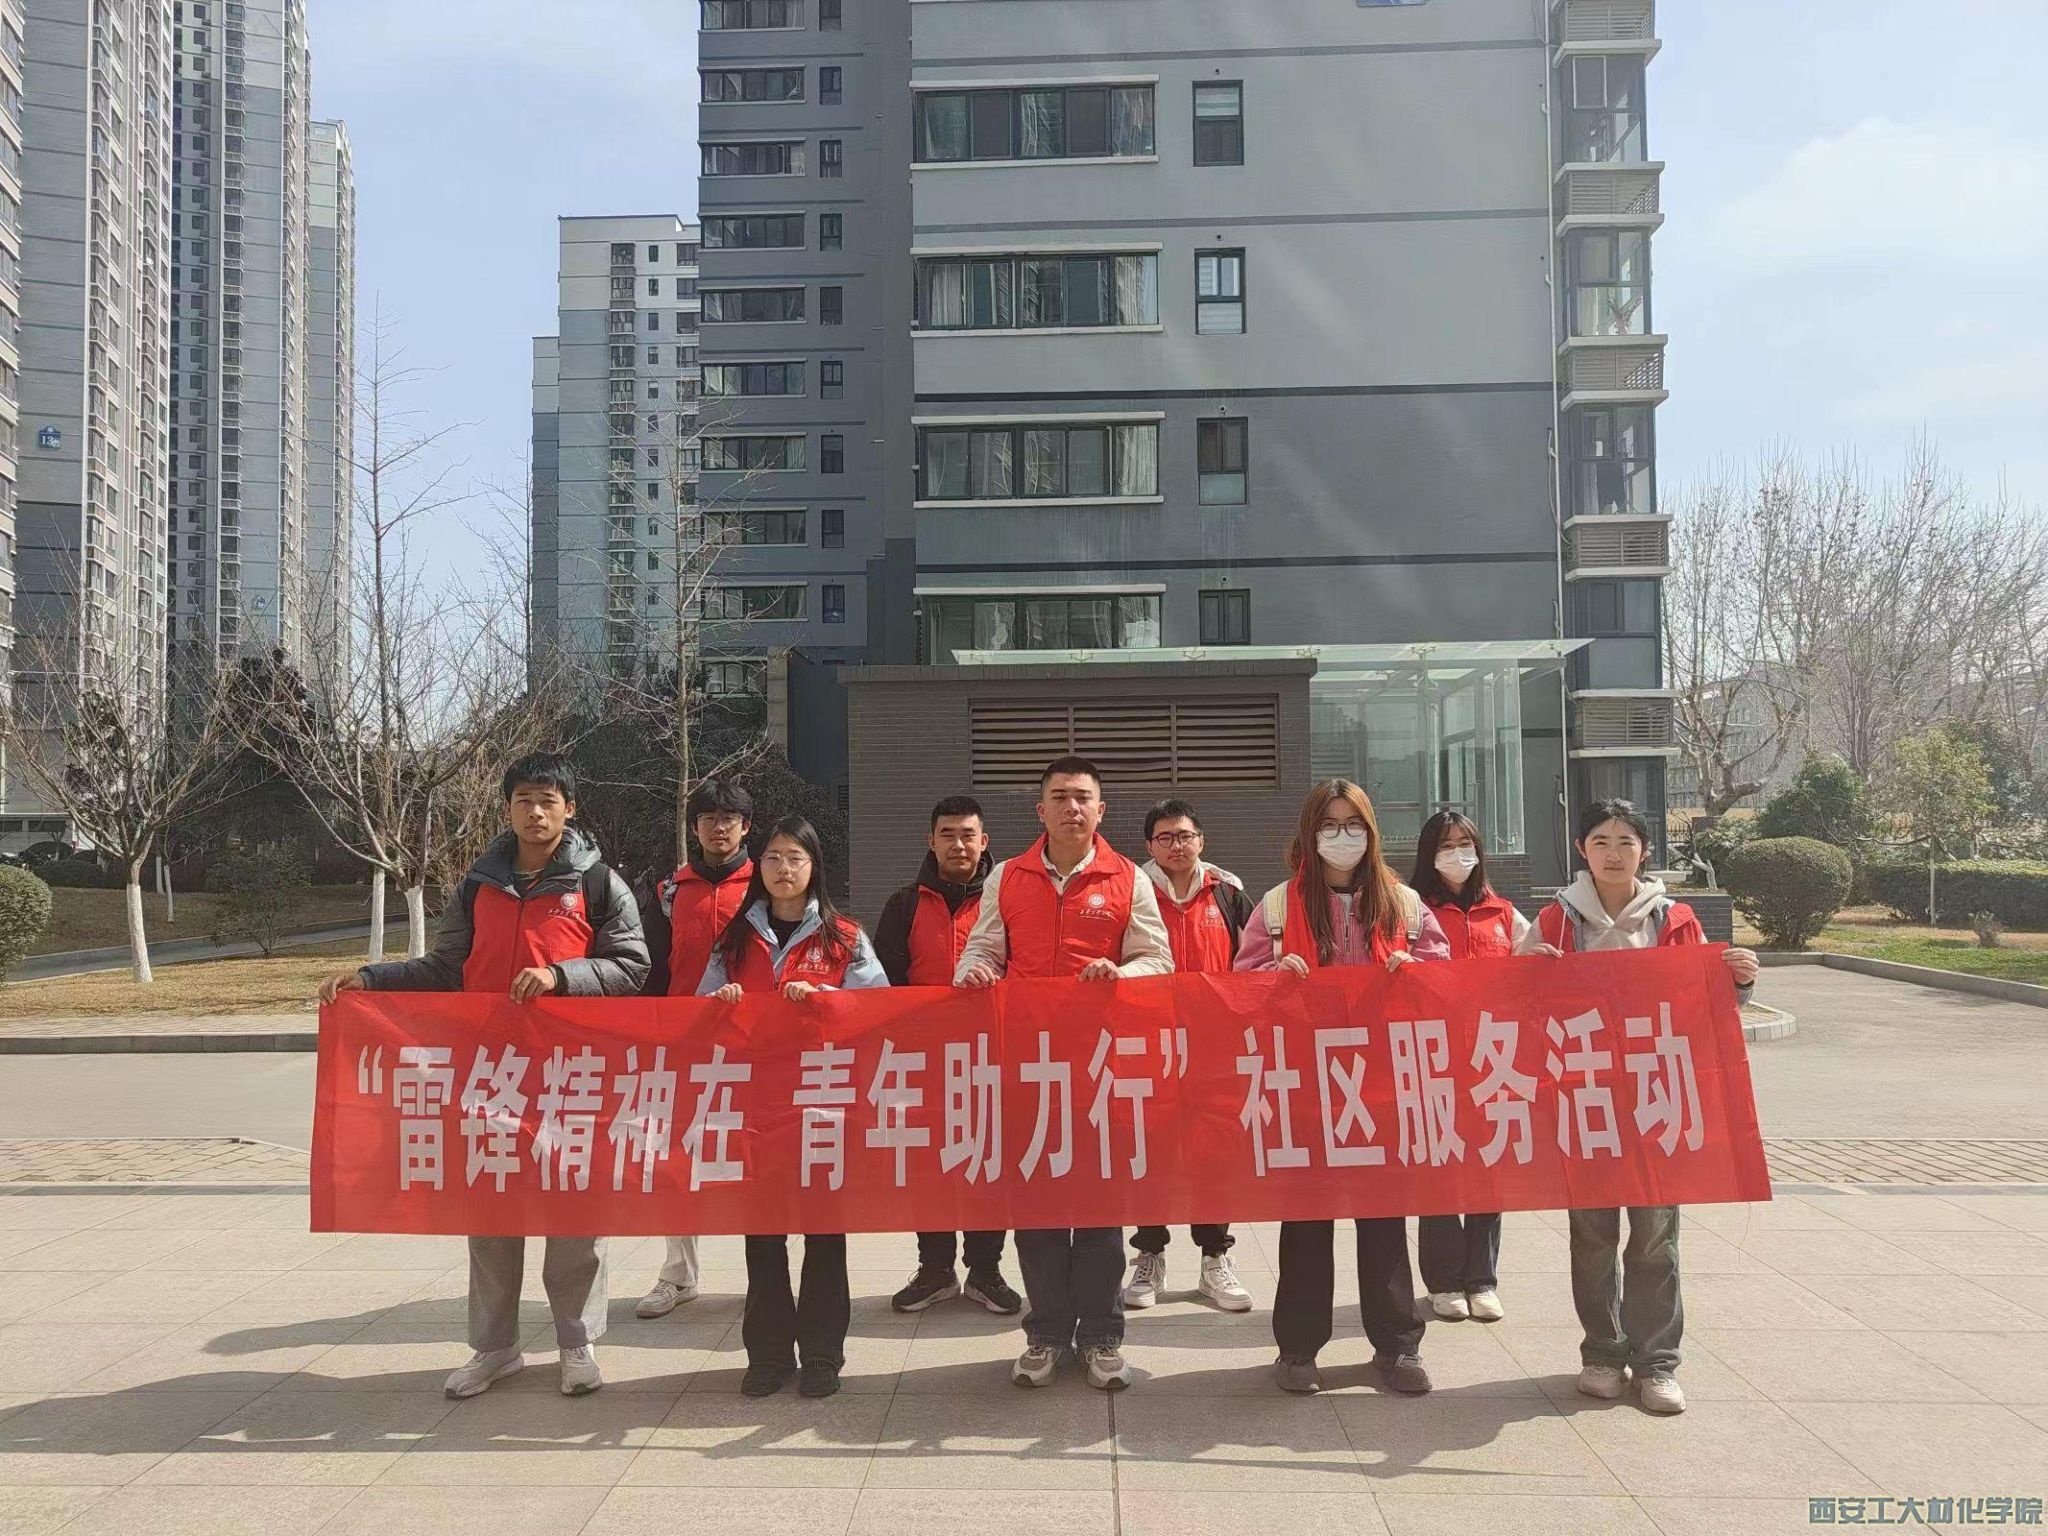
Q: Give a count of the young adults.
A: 9